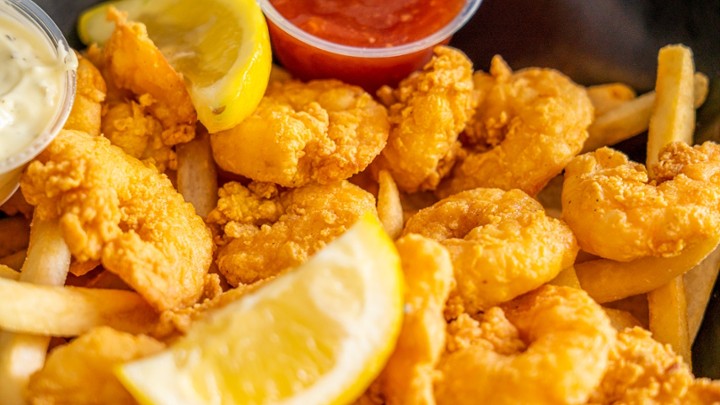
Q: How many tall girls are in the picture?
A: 0